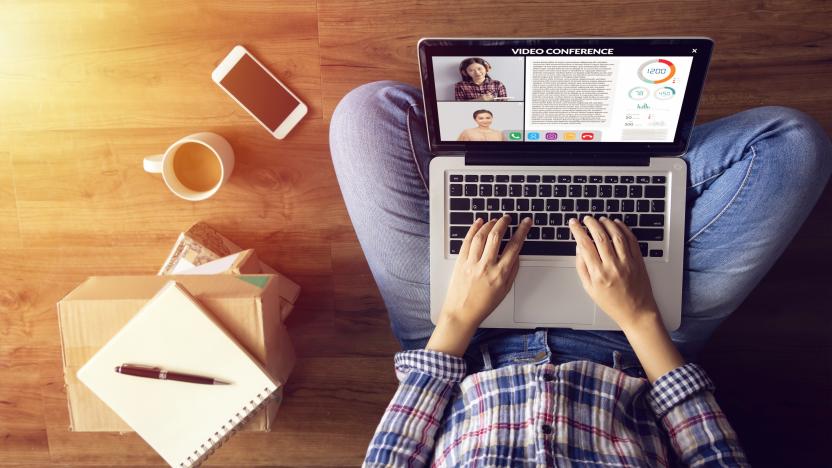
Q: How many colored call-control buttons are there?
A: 5